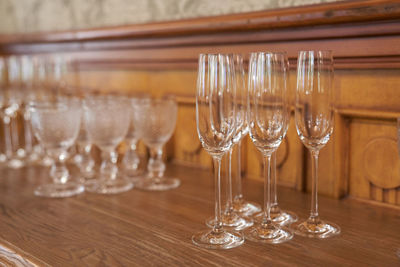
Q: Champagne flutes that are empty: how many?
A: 6